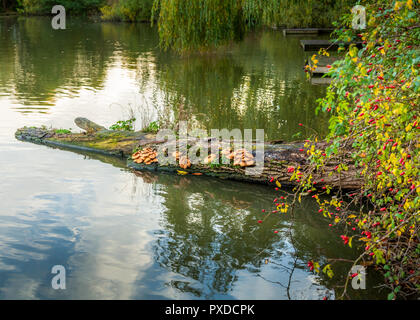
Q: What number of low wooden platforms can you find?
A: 3